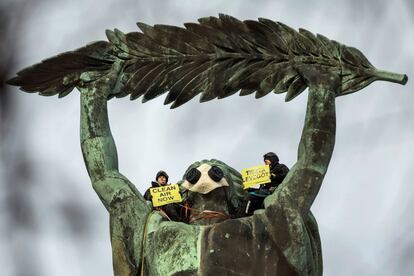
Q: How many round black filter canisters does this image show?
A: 2